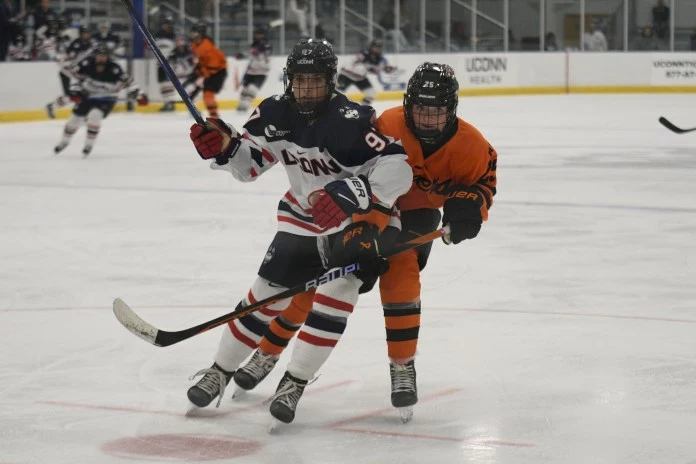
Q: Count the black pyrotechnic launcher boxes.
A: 0